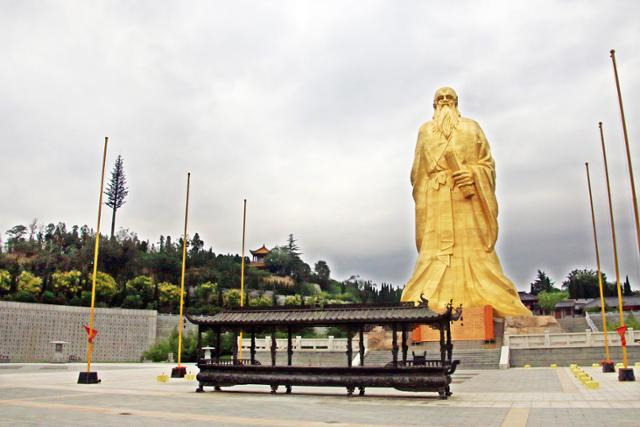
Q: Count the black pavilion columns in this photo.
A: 12